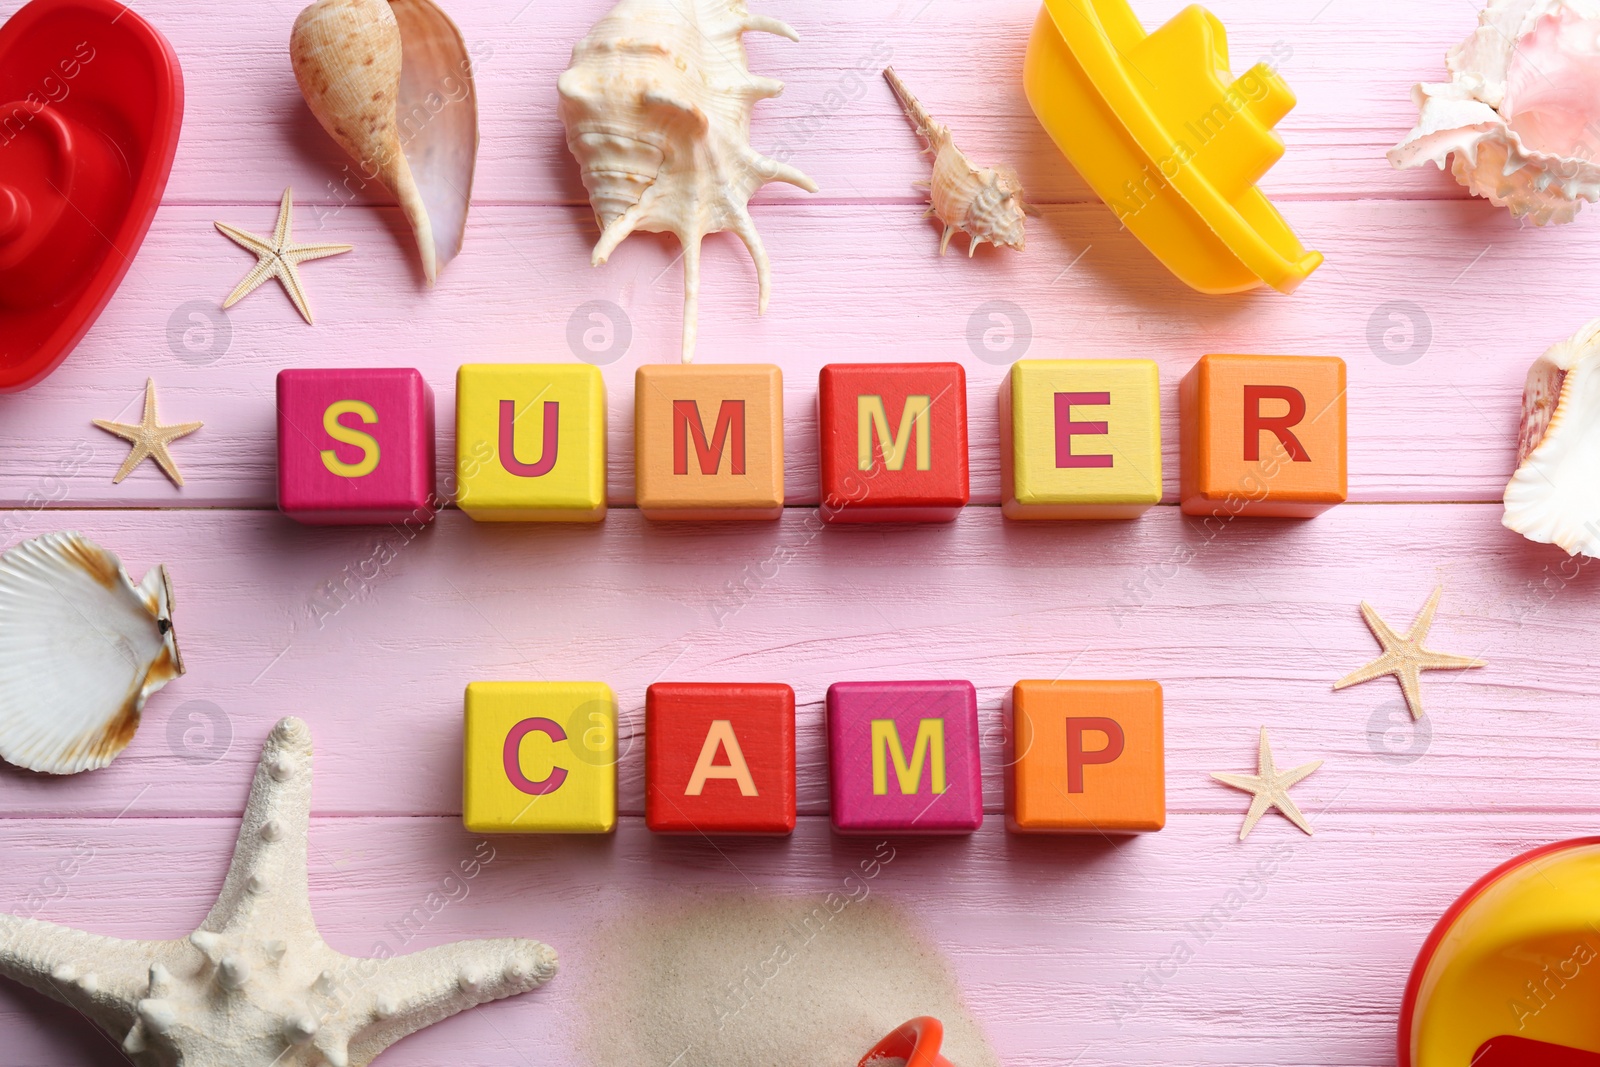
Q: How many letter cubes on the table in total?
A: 10